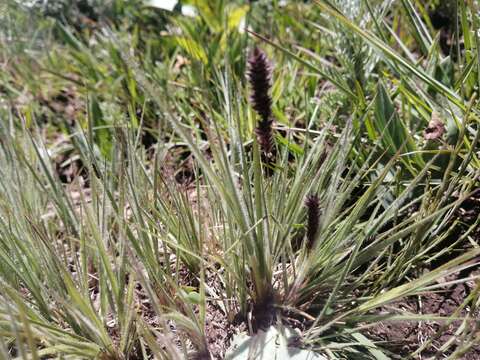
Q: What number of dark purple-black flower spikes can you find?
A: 2